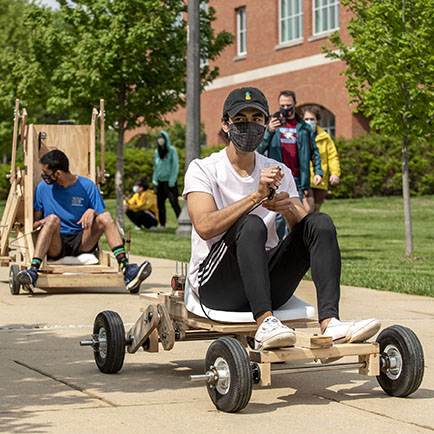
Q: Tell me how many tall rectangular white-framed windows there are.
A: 3